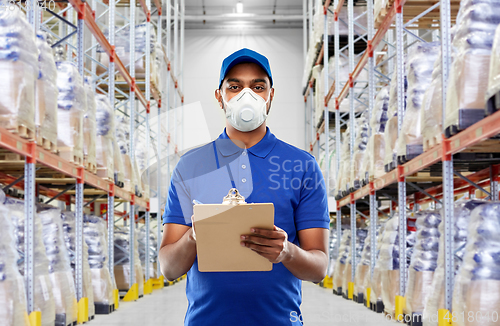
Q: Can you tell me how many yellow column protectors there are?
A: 11